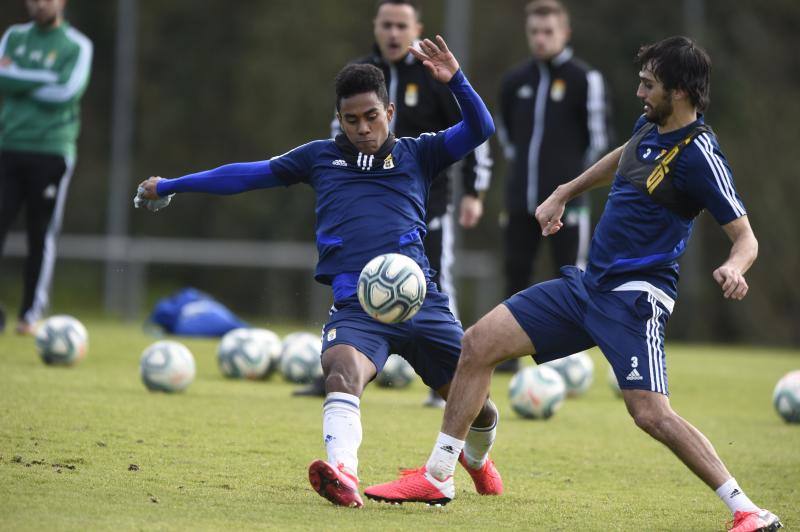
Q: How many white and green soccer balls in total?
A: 11